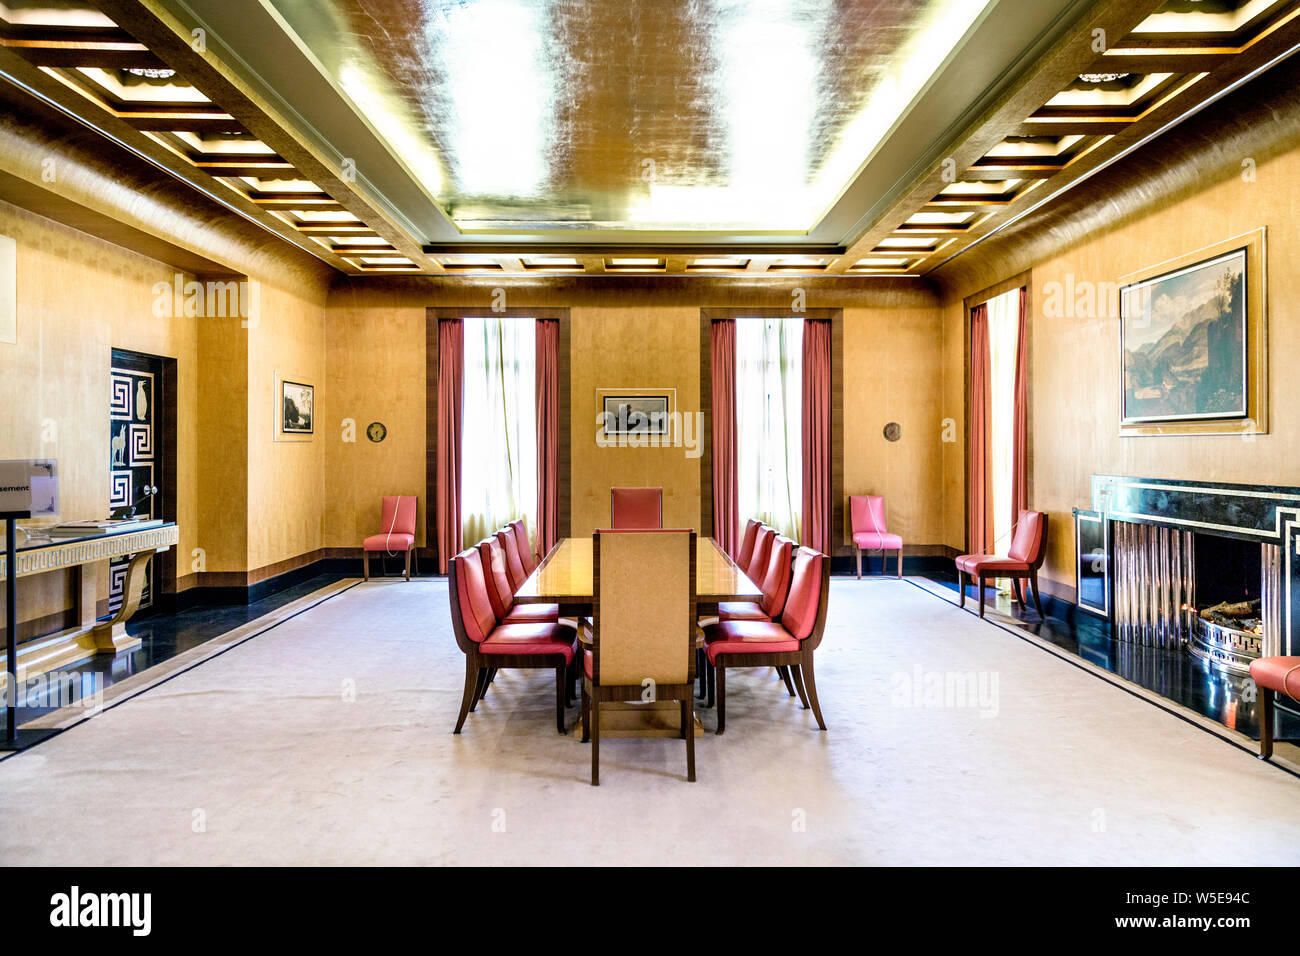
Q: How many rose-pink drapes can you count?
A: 6